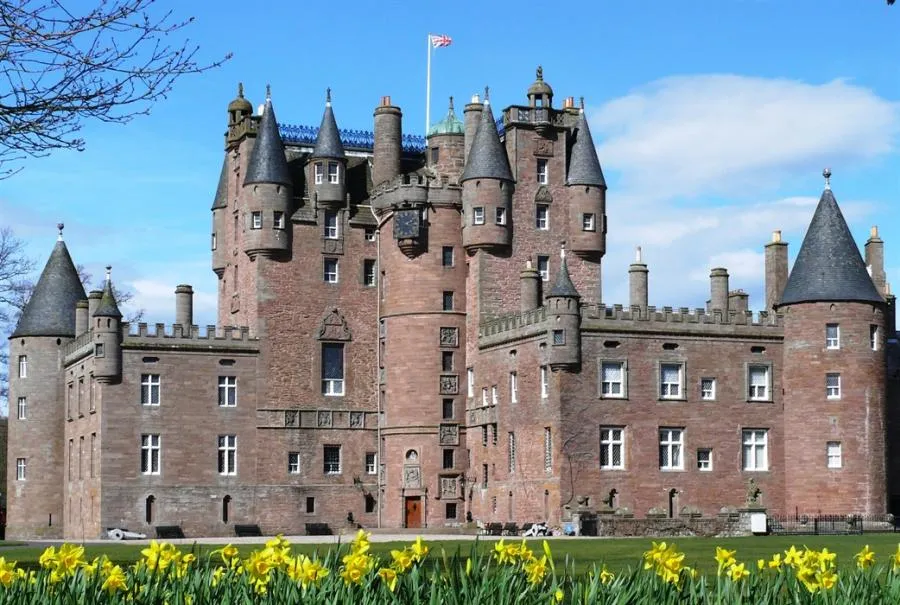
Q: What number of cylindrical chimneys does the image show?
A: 8